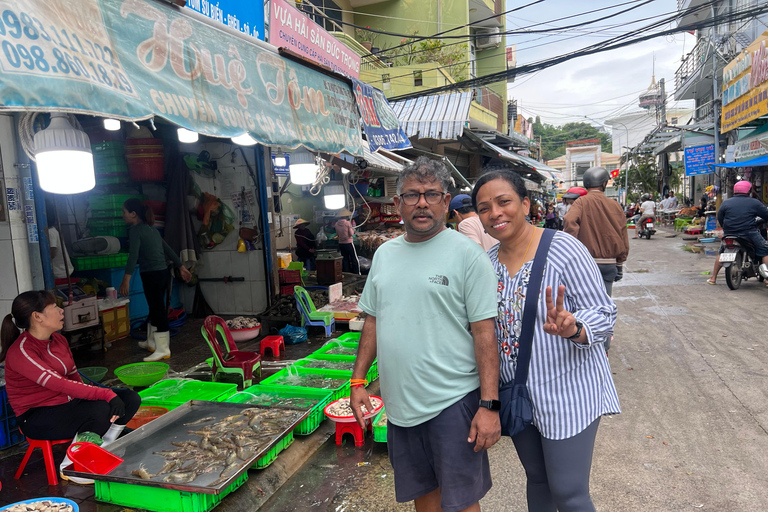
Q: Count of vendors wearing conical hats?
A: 2